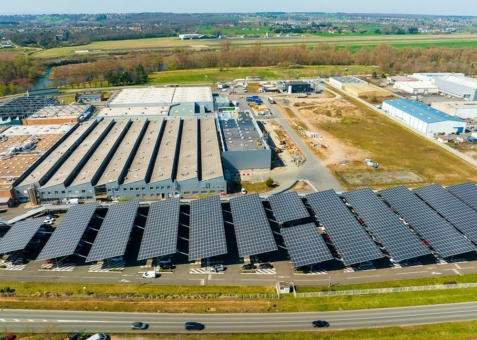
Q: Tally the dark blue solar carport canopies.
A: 13